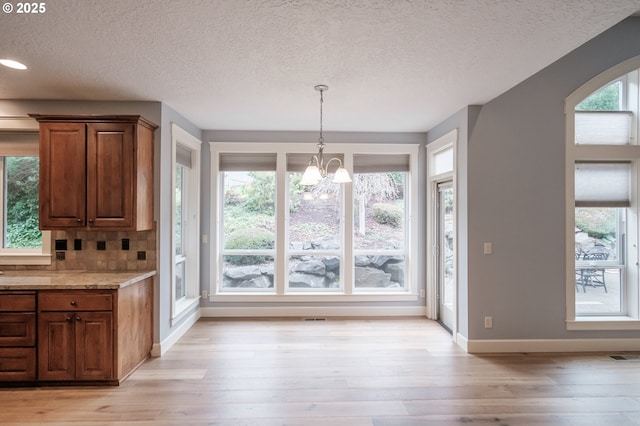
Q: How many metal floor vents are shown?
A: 2